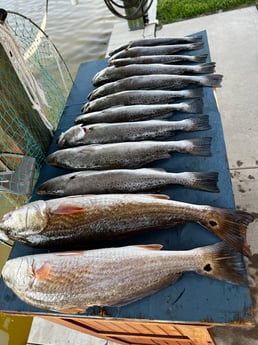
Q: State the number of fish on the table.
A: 12